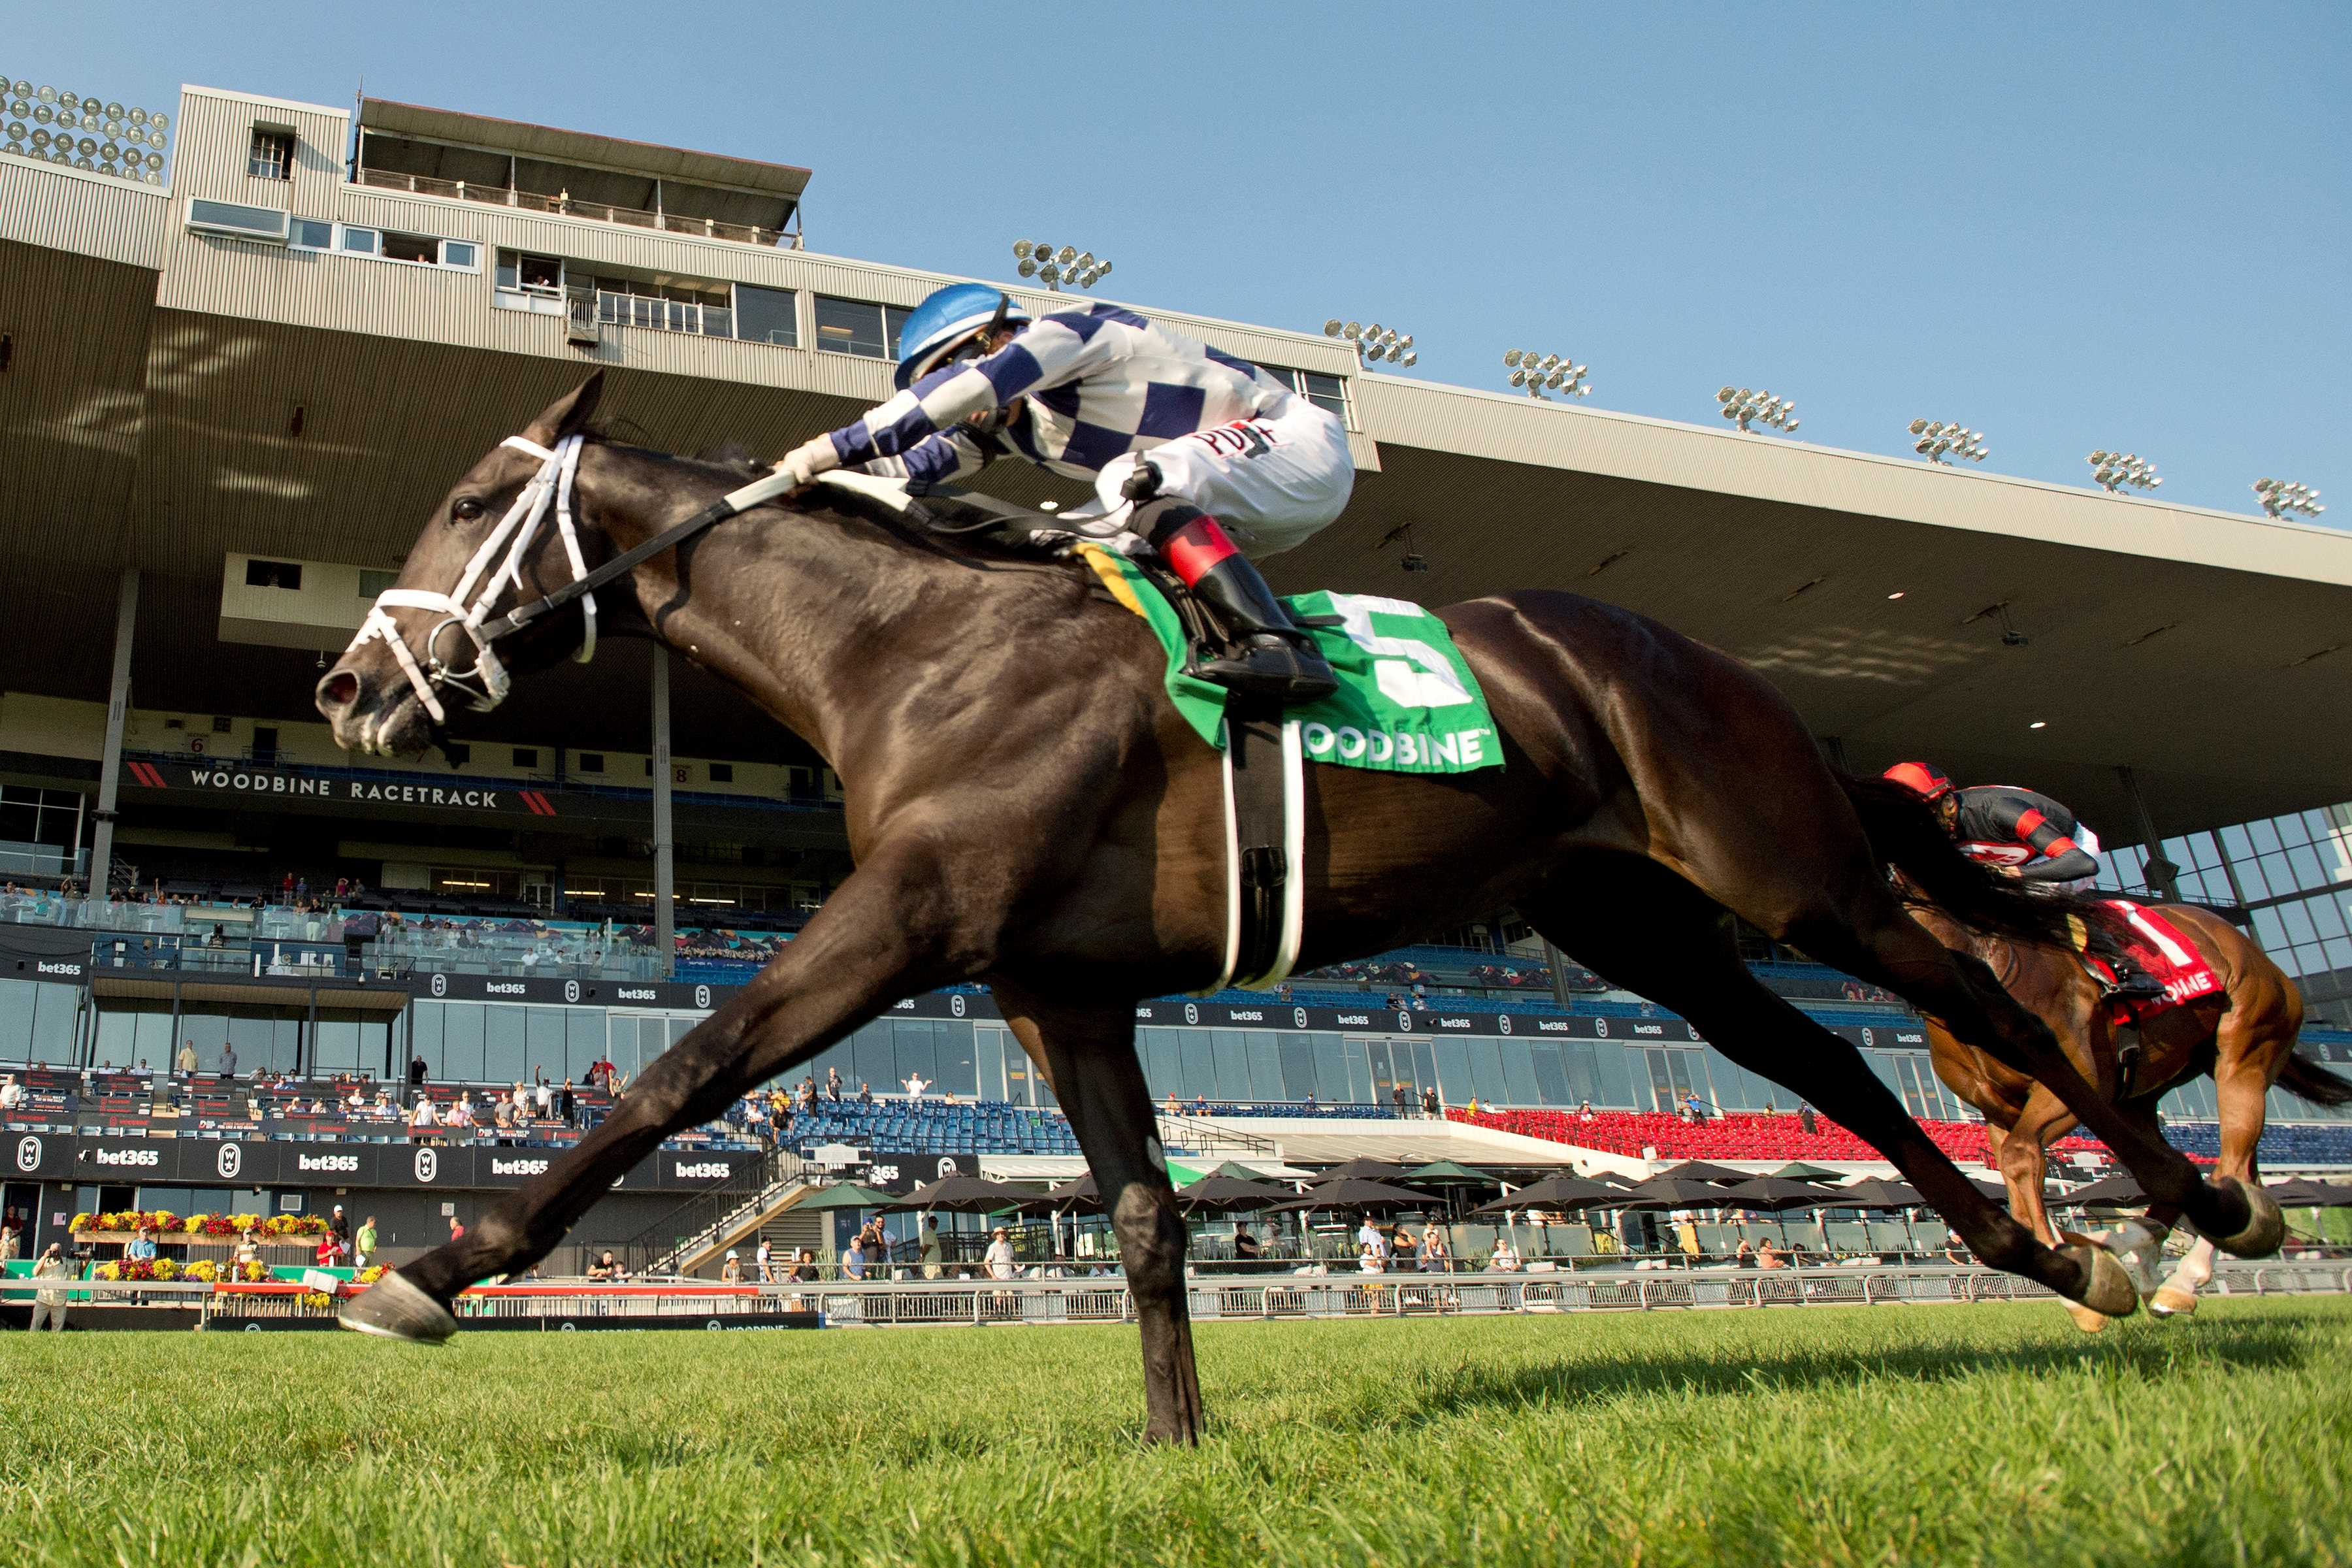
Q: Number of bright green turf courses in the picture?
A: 1